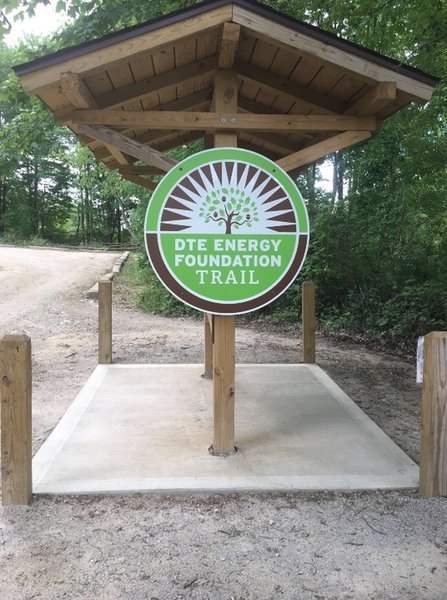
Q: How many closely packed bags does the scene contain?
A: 0